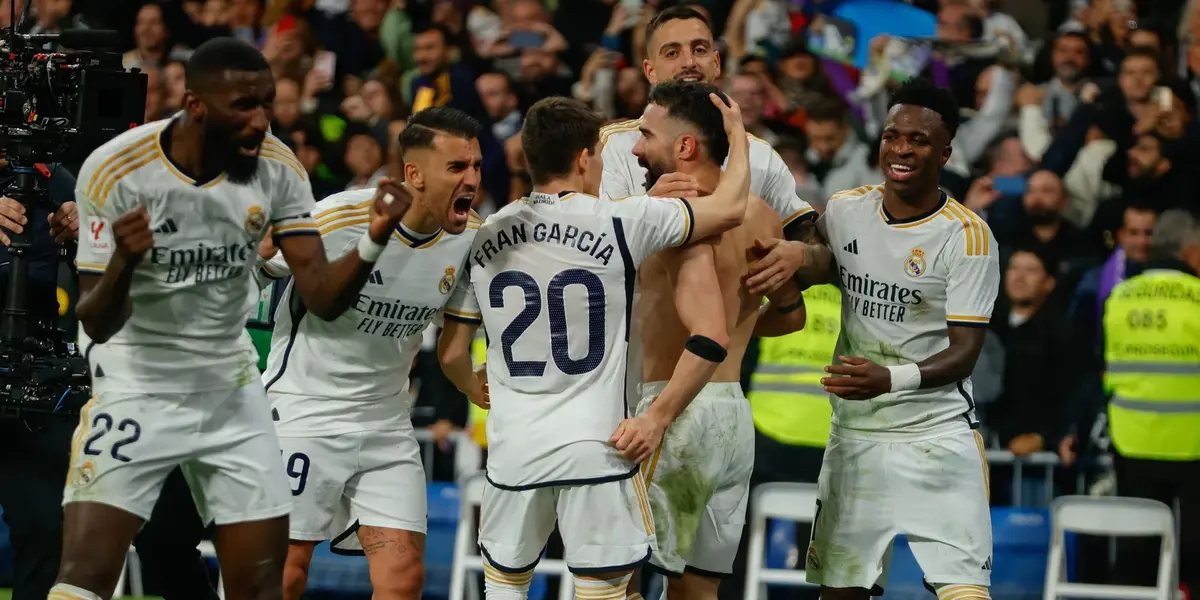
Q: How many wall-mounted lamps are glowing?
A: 0